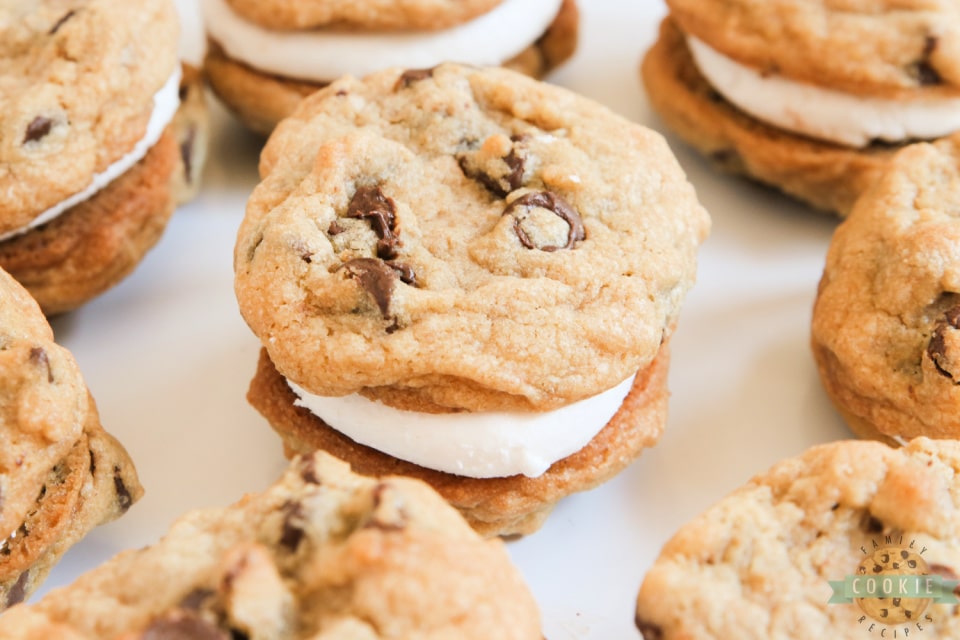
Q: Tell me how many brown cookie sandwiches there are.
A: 8